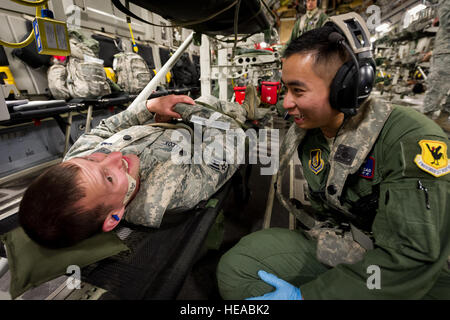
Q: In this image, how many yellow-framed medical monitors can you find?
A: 1